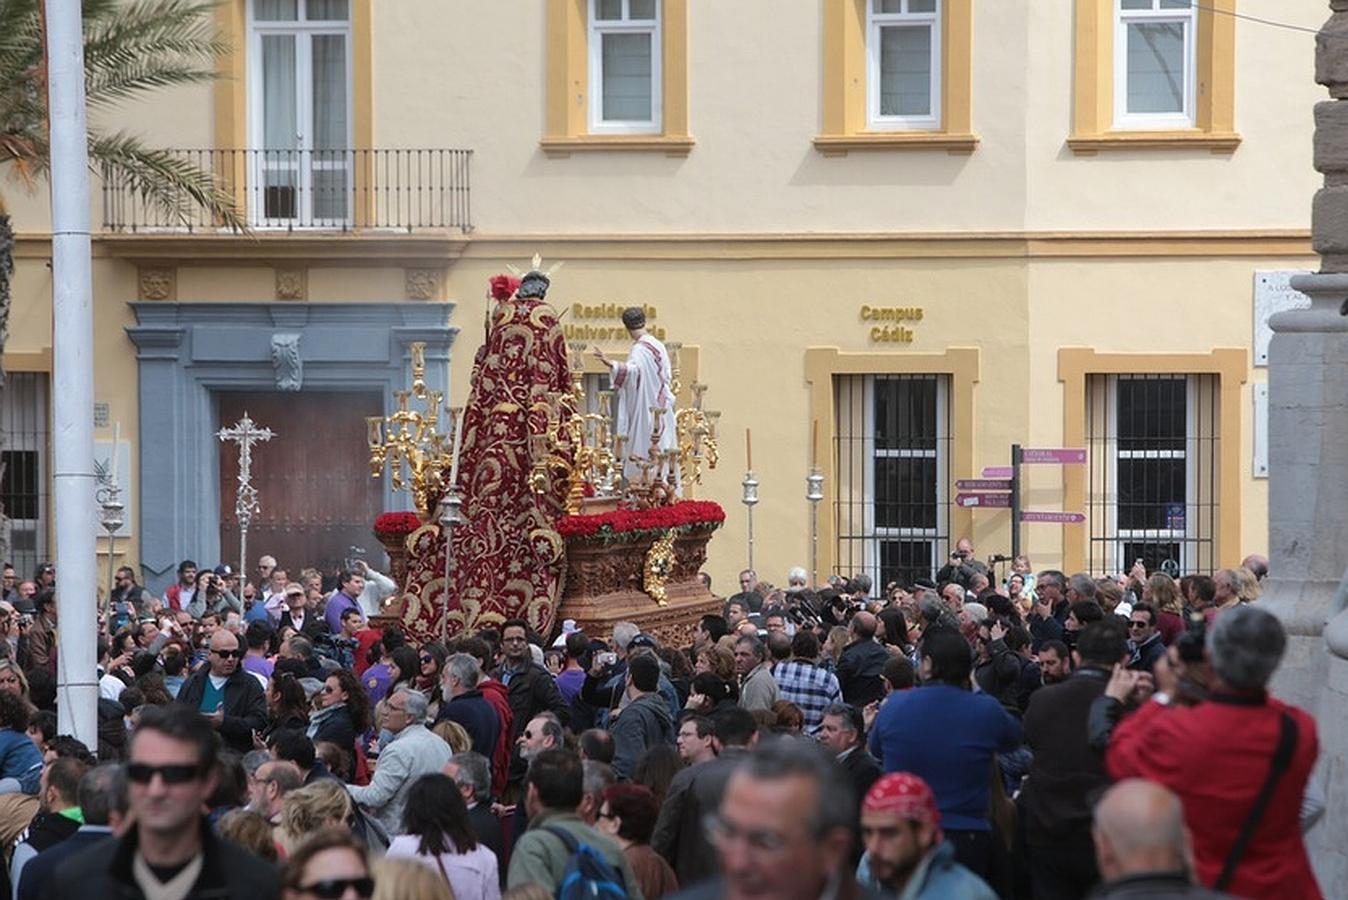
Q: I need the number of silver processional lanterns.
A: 4